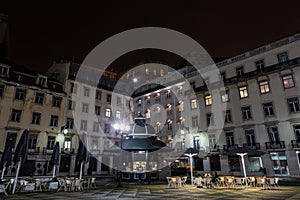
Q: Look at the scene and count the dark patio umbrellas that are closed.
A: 4